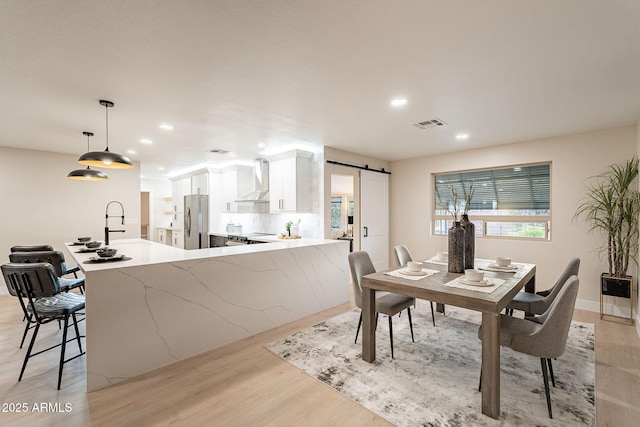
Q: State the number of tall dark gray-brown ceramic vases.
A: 2